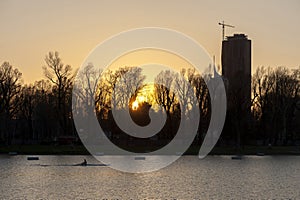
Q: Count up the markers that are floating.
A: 3